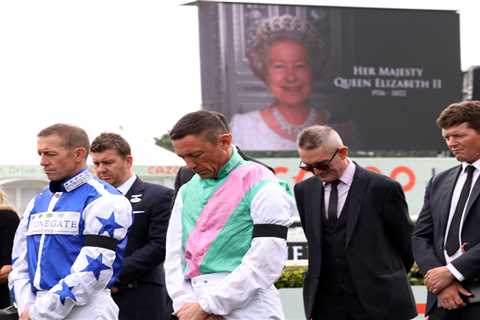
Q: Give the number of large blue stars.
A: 3